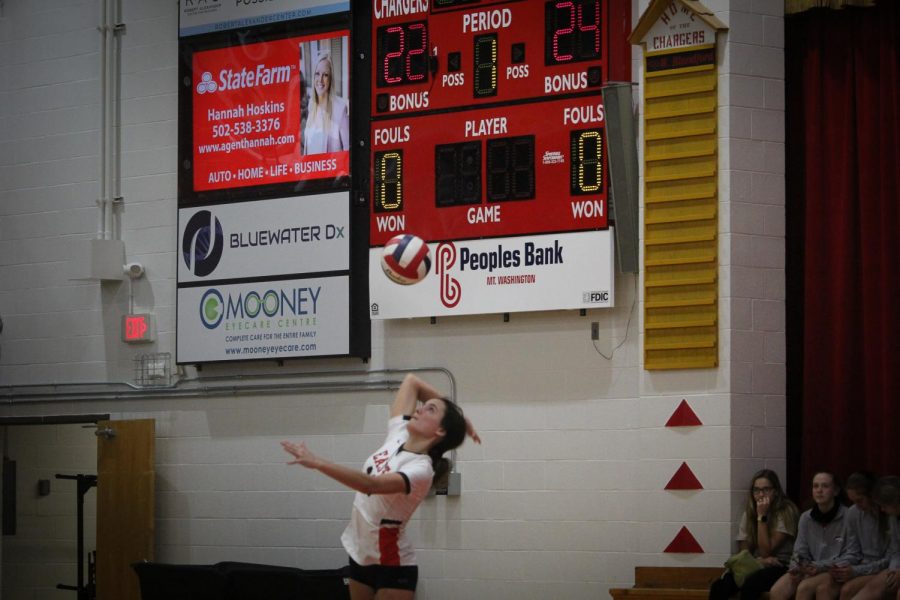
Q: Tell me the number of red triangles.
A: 3